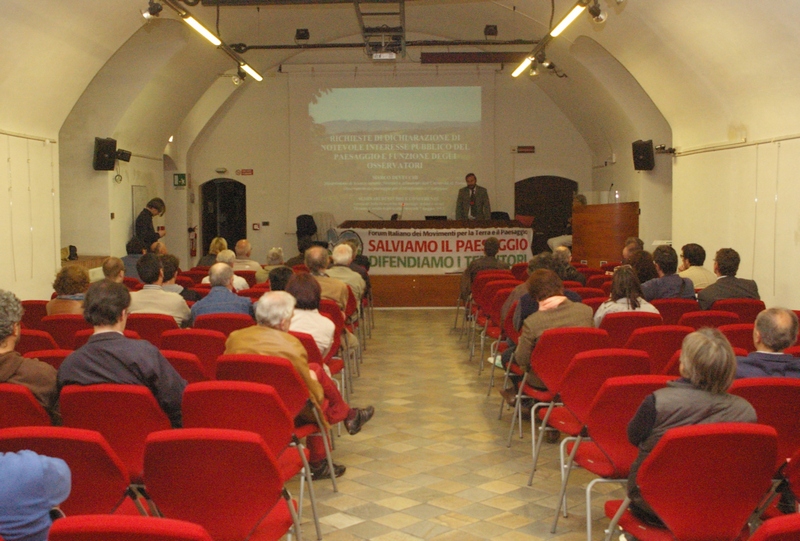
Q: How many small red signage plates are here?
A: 2